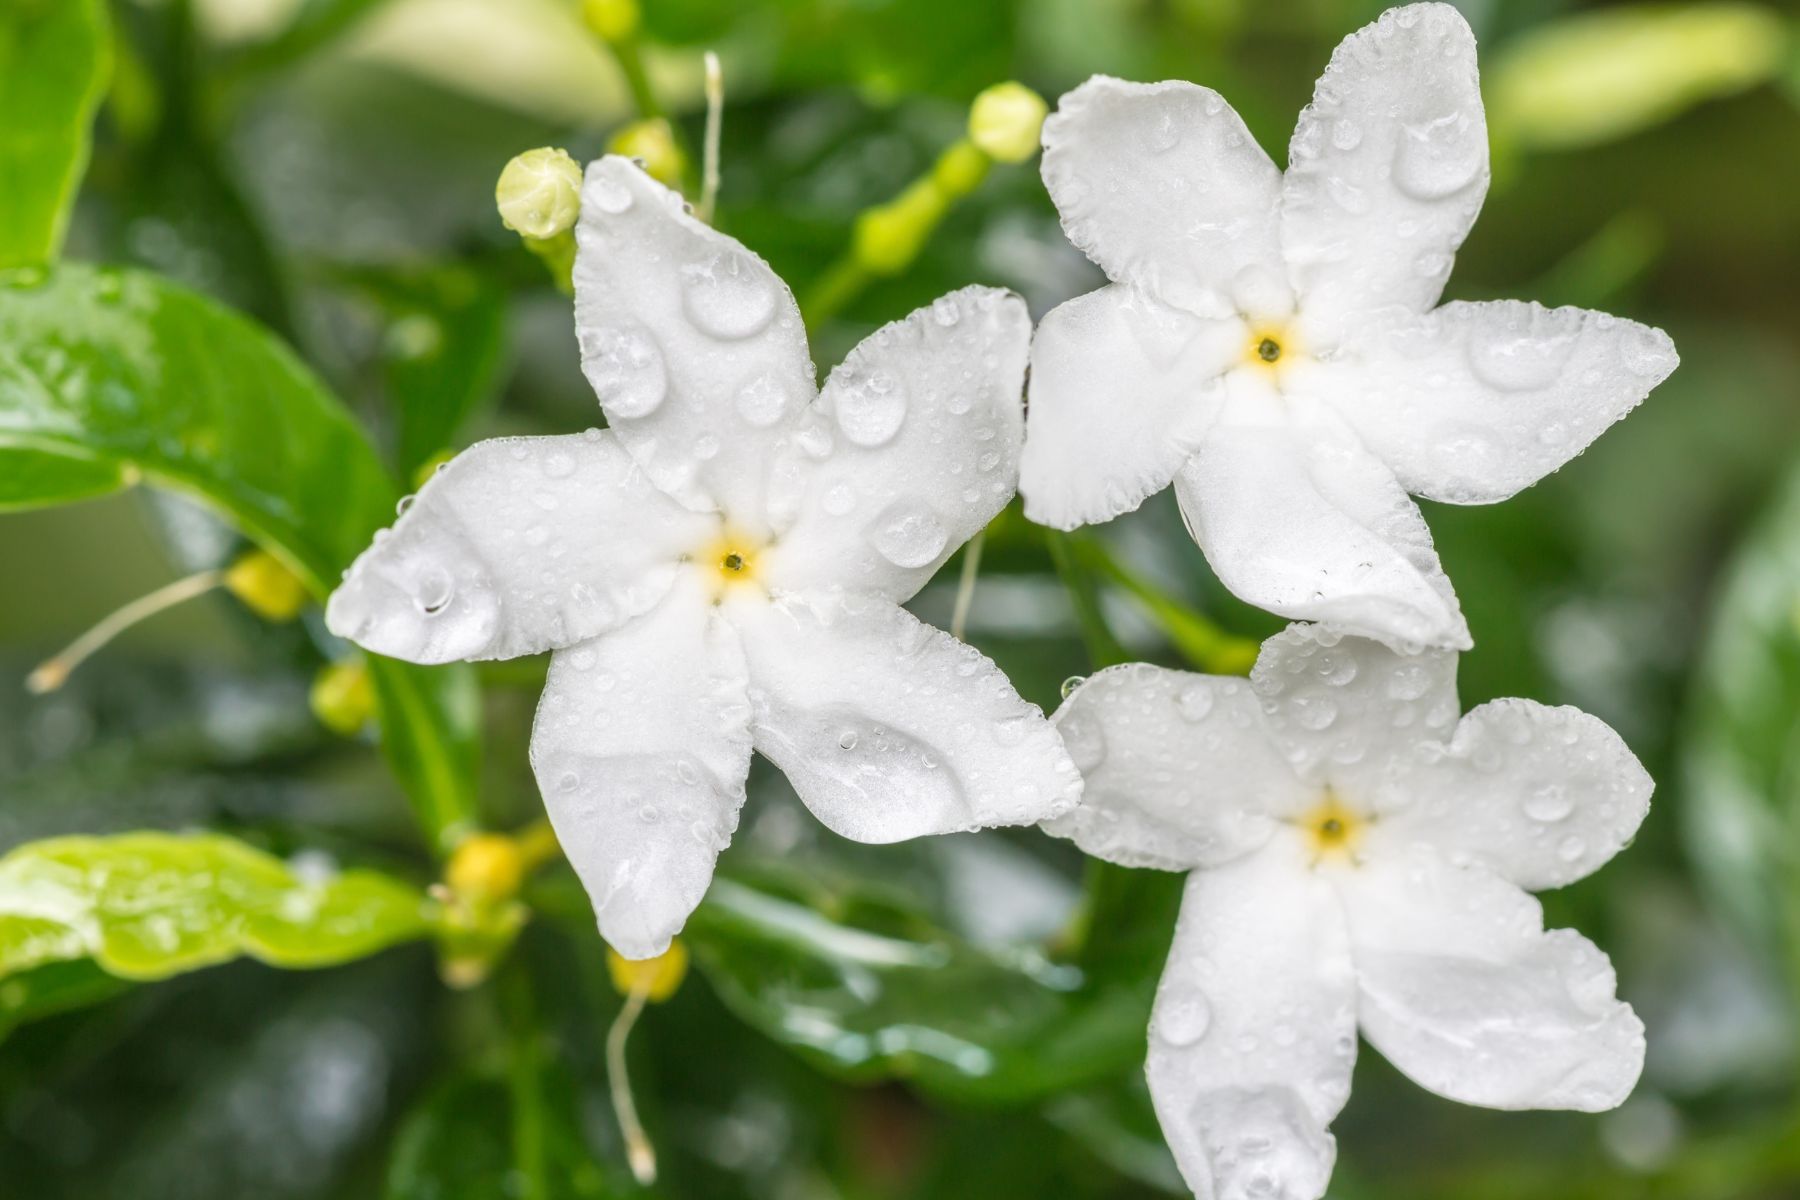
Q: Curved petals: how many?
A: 15